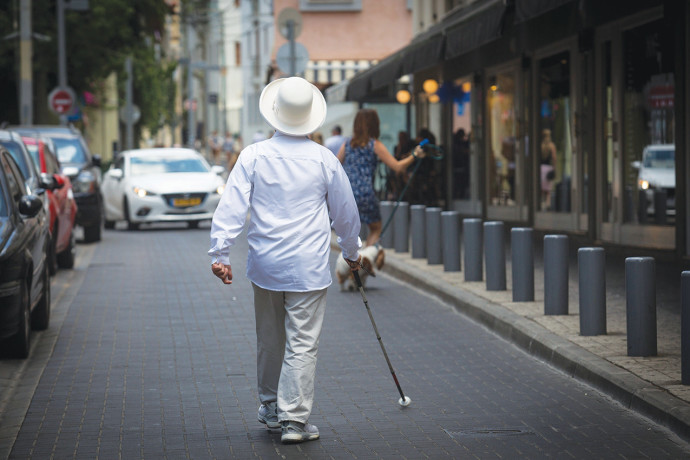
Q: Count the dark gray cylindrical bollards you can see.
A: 12